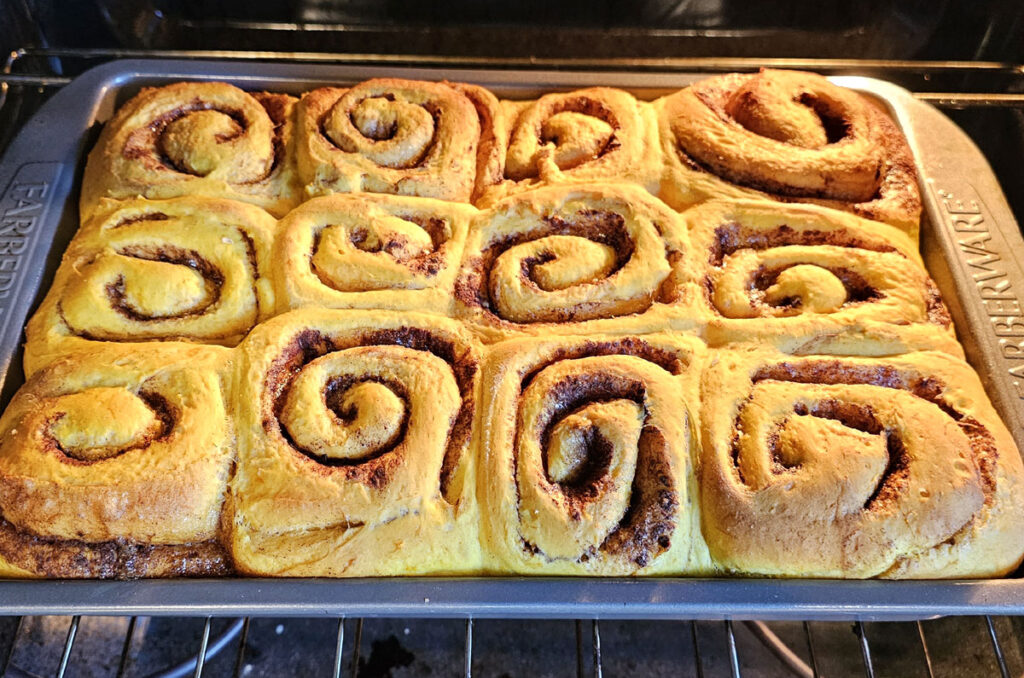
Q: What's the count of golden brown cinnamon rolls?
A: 12